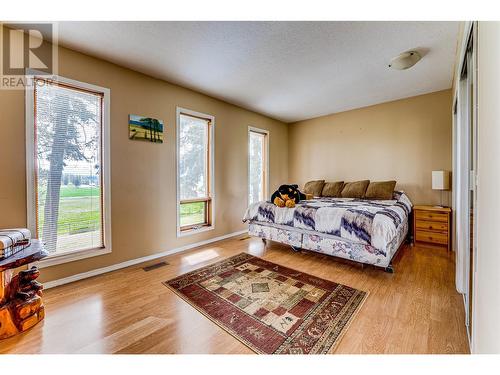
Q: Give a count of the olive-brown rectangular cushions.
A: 4